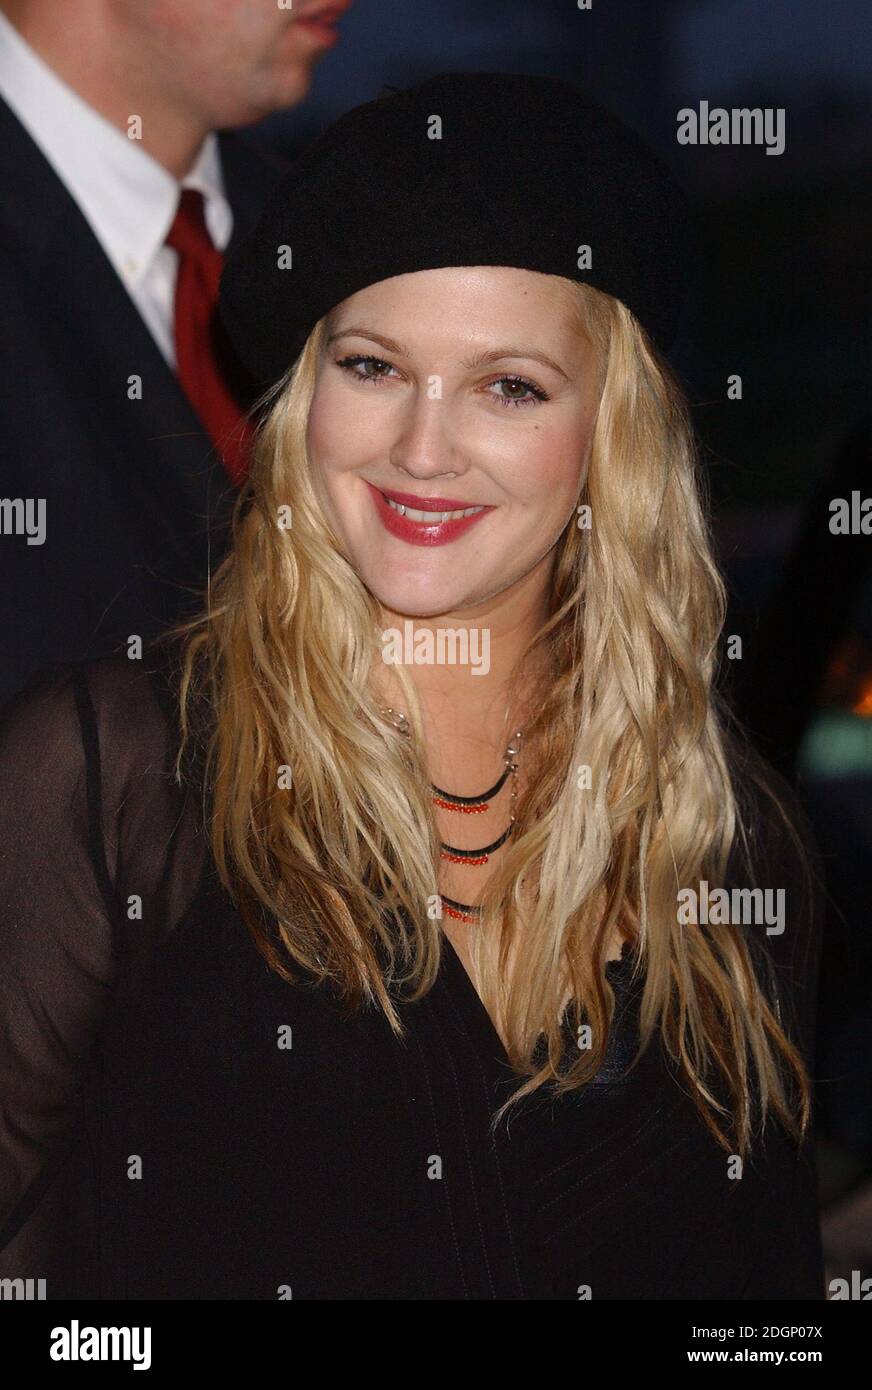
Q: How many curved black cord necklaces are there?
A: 3